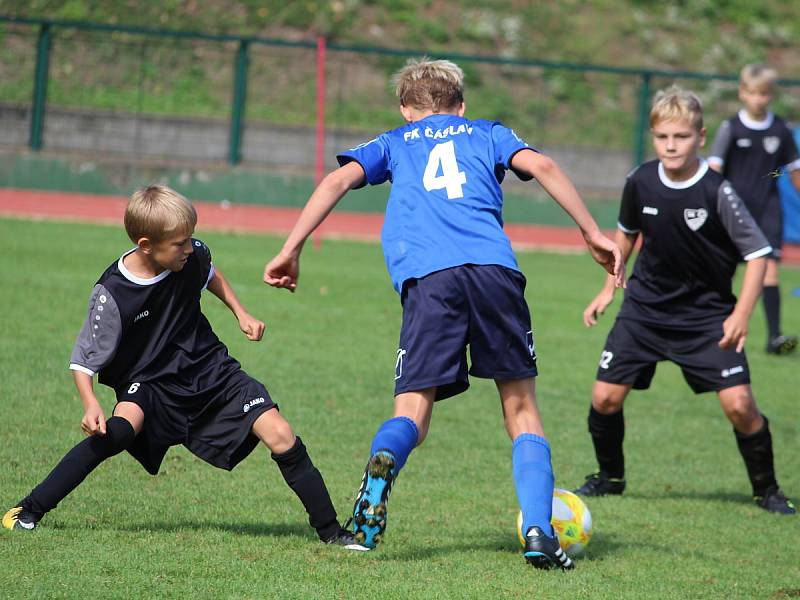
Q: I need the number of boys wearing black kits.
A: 3